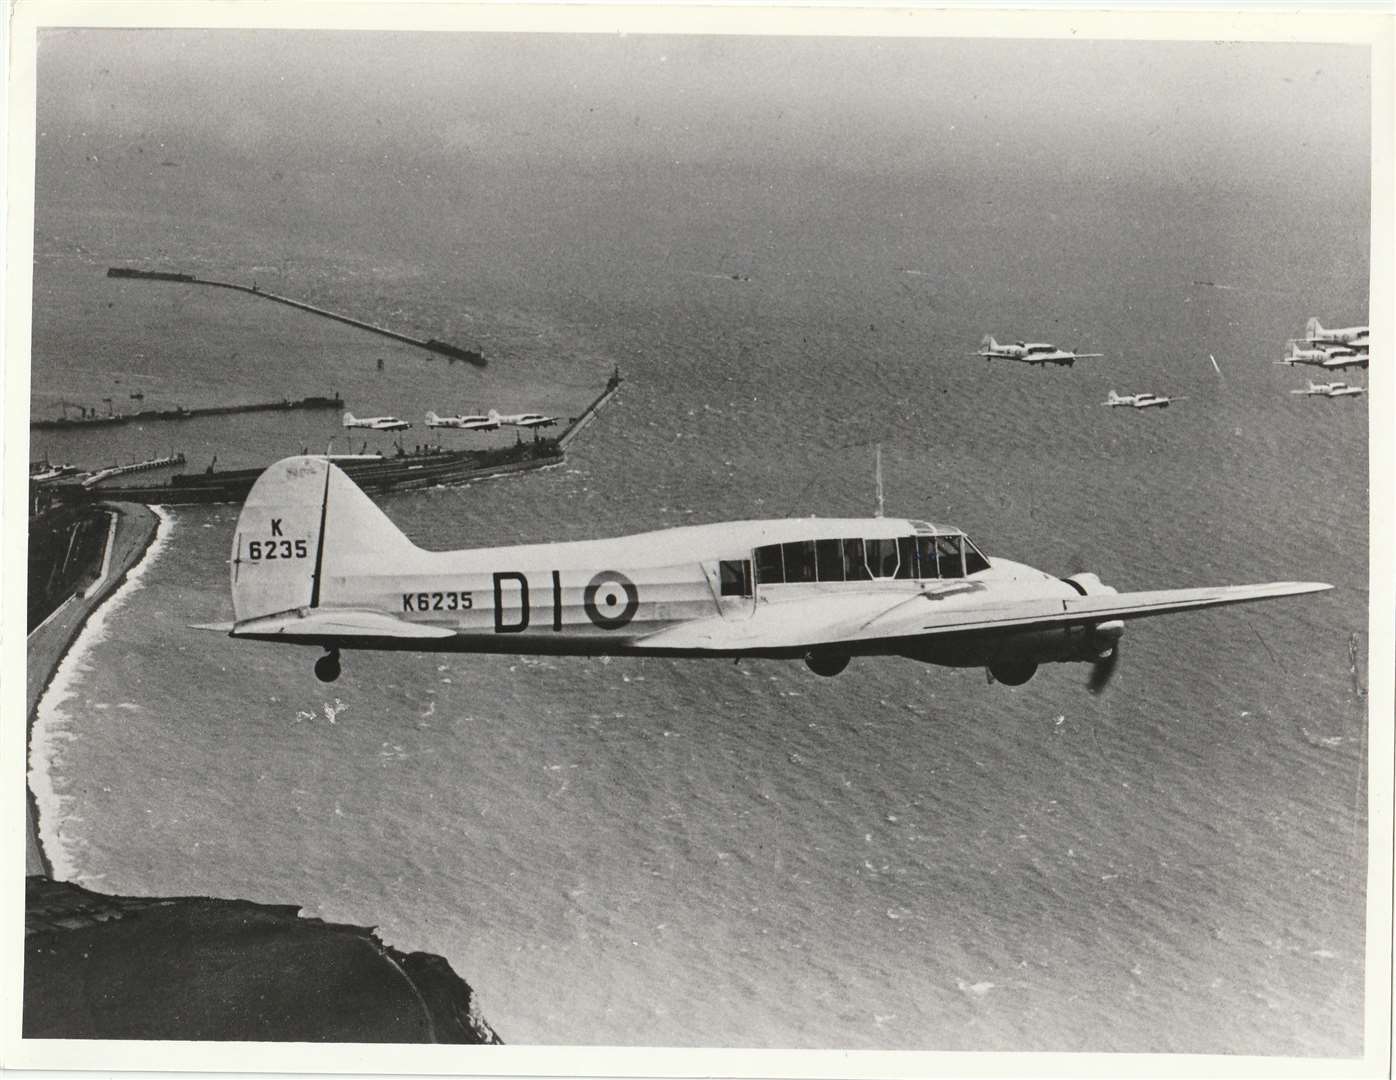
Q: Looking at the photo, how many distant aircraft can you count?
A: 8